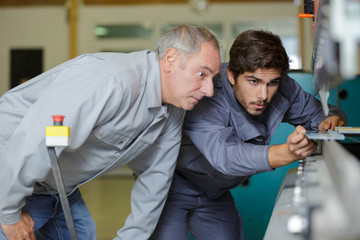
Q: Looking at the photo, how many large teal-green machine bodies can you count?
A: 1